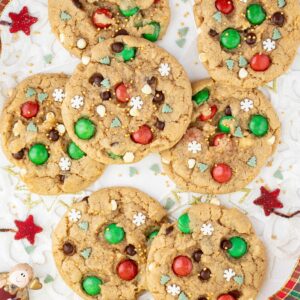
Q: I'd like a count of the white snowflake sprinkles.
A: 13